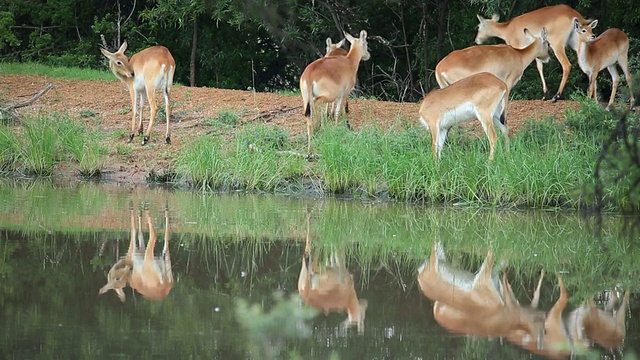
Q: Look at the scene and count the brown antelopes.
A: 7